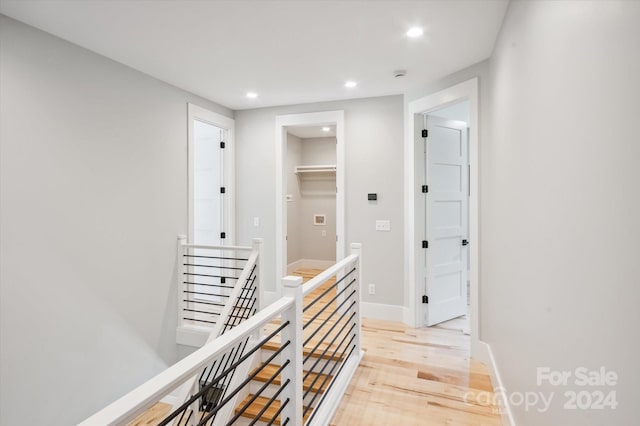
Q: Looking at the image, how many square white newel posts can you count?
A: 4